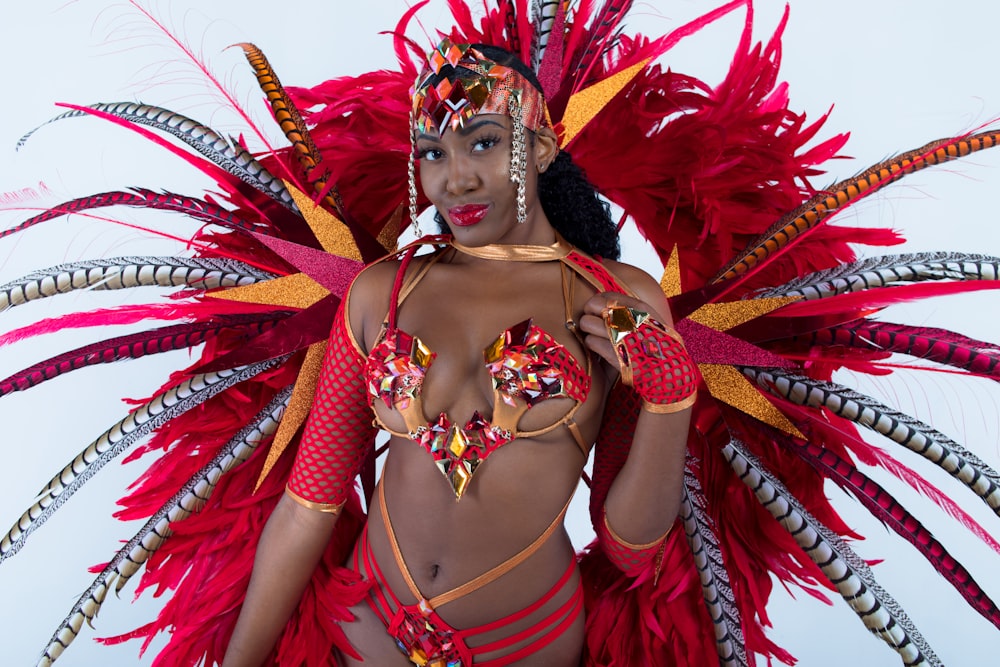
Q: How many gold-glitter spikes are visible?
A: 8